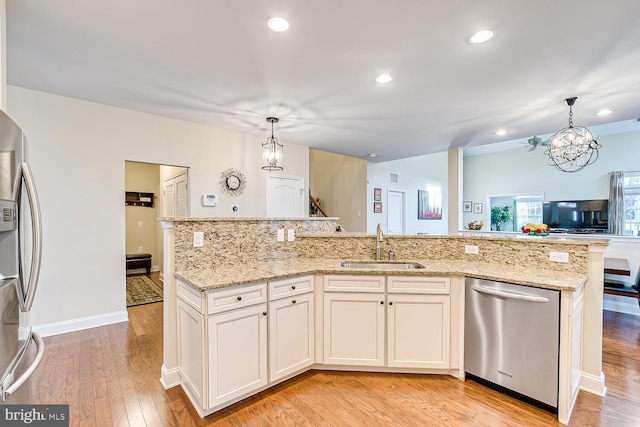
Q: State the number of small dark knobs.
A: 6